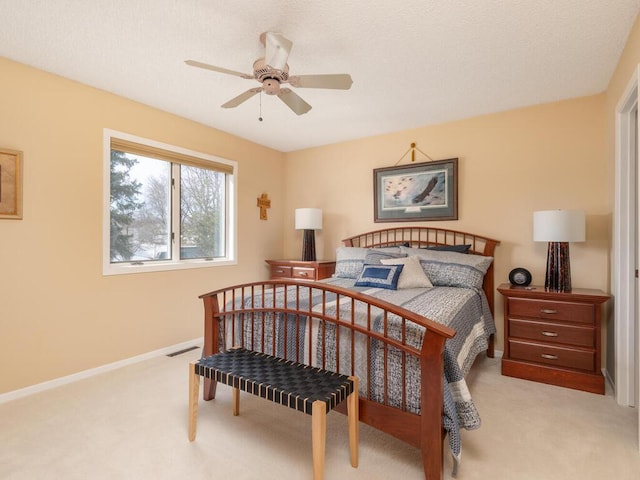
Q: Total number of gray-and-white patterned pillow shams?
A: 2